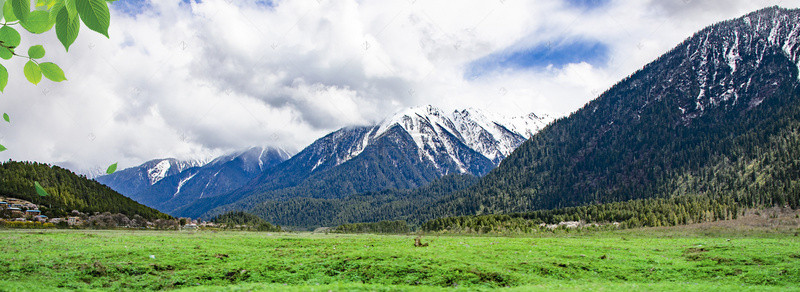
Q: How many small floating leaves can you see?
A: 4